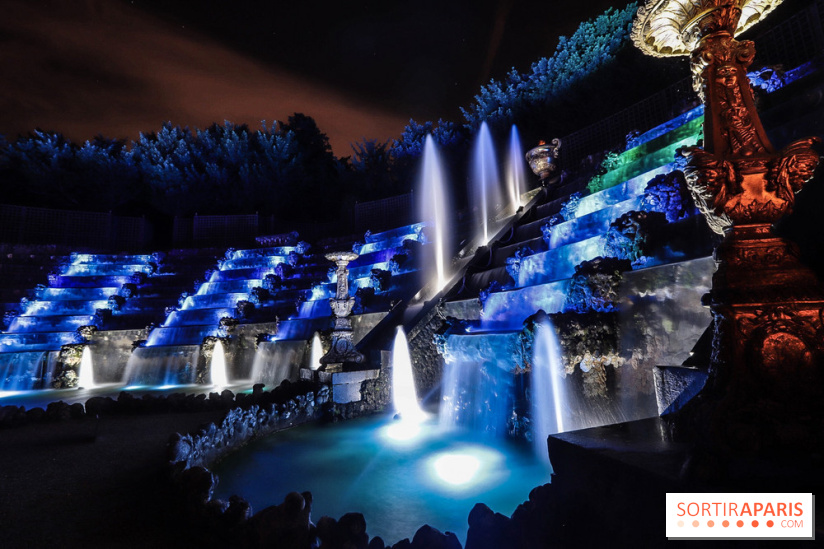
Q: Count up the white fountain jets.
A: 8